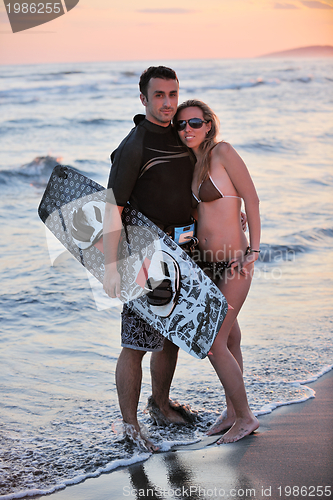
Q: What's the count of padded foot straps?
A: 2